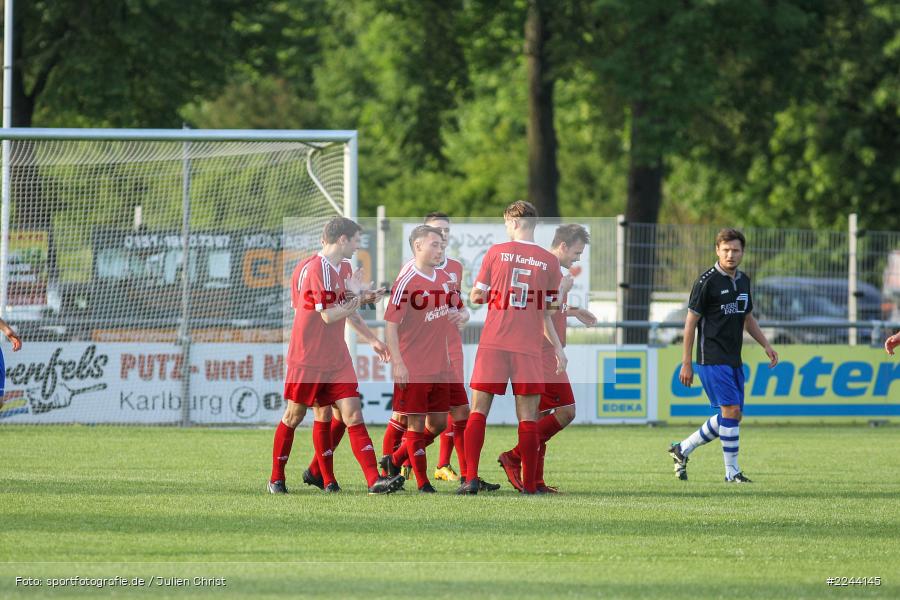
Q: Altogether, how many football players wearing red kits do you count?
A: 6